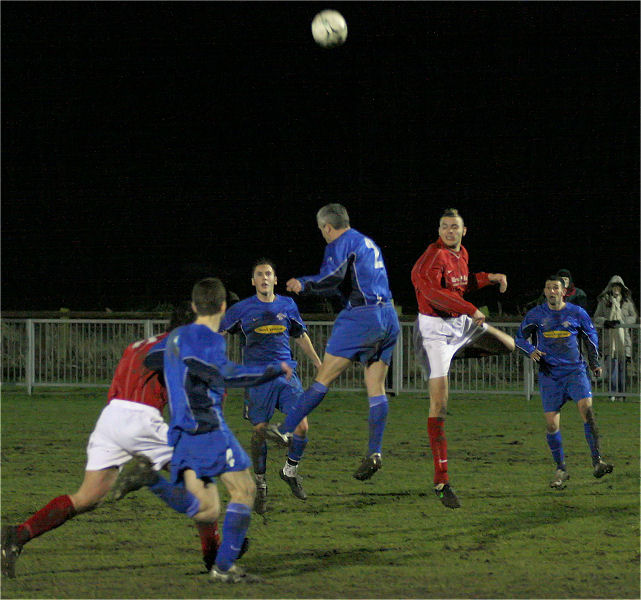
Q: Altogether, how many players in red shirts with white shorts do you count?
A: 2